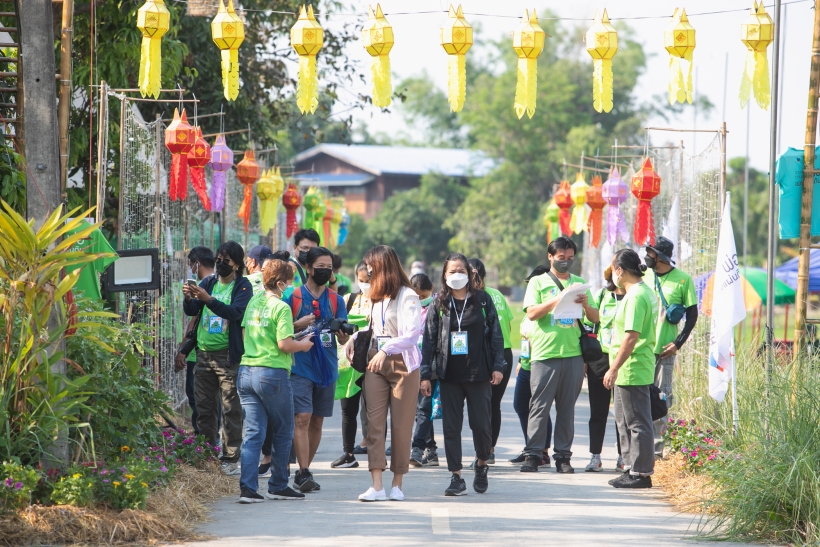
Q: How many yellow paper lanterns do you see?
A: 13